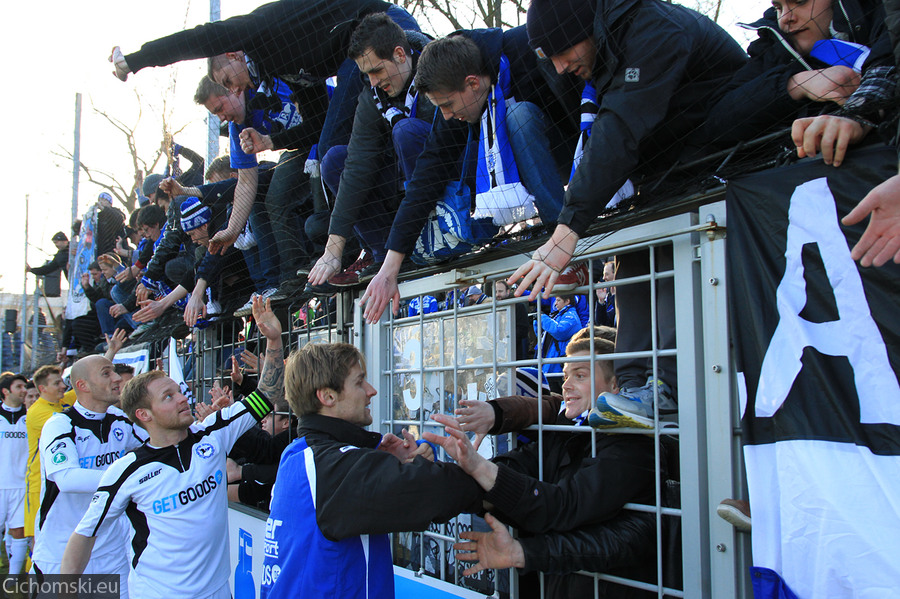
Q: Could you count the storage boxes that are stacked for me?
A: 0